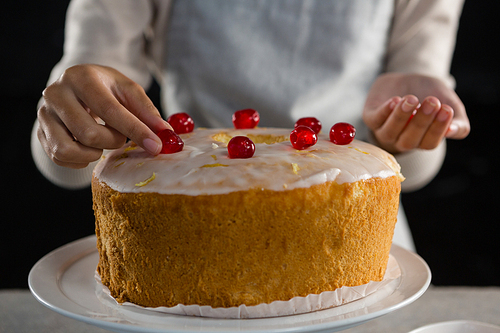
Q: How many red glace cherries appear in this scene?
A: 7